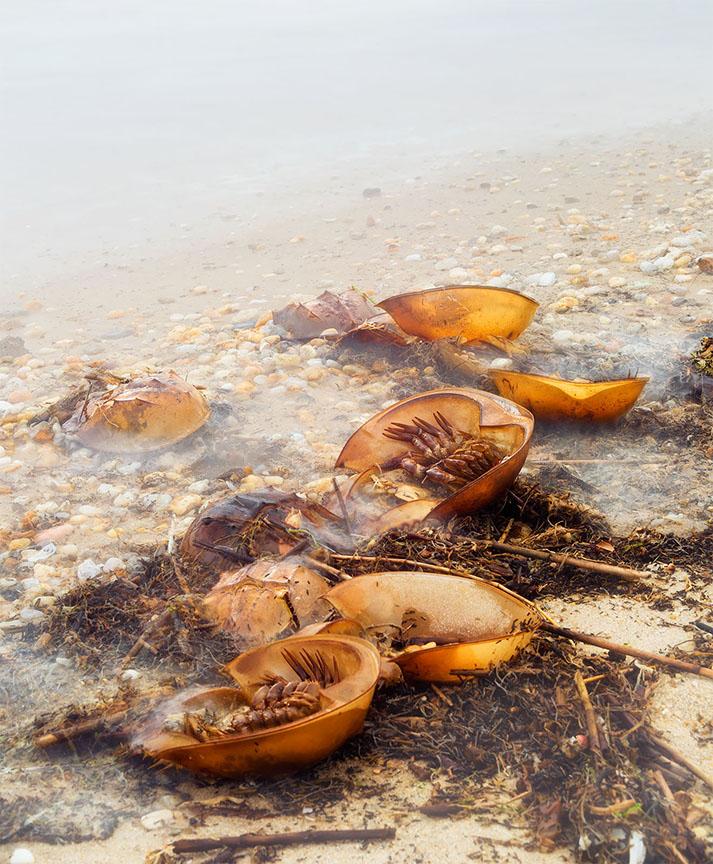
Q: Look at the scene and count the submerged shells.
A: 0